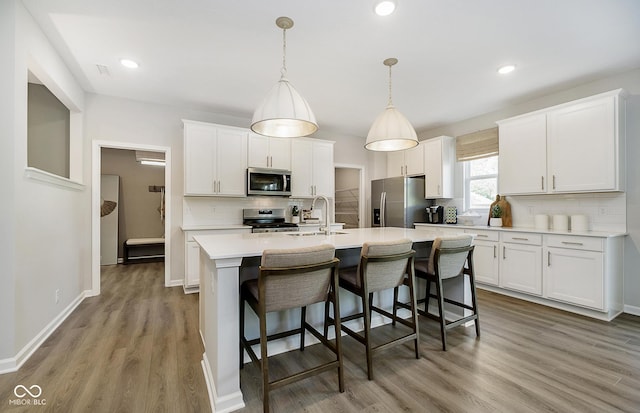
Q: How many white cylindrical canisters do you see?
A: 3